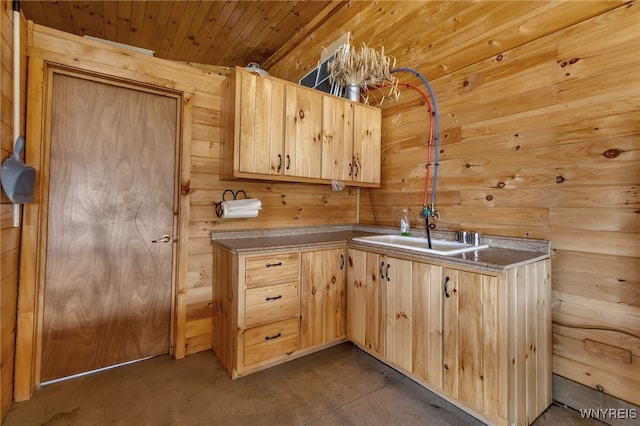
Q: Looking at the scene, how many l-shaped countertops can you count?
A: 1